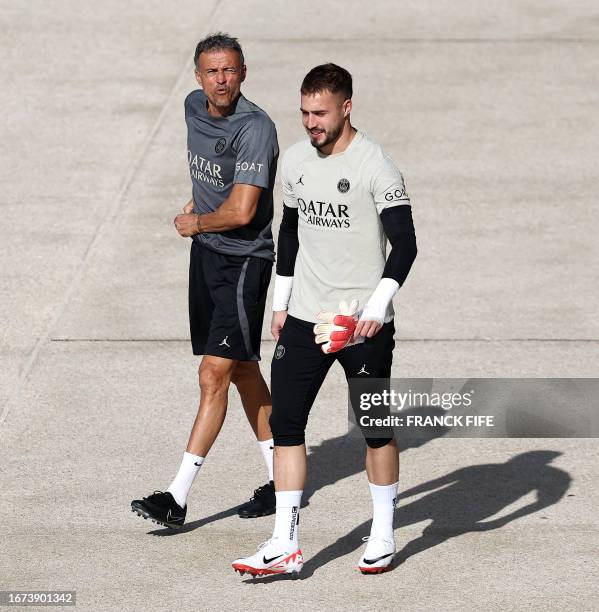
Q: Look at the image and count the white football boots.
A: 2